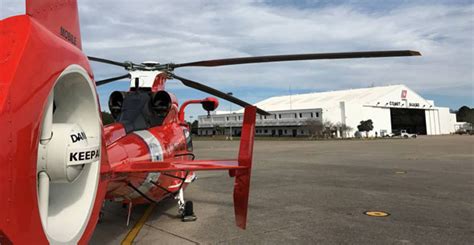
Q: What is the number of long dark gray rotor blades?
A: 4